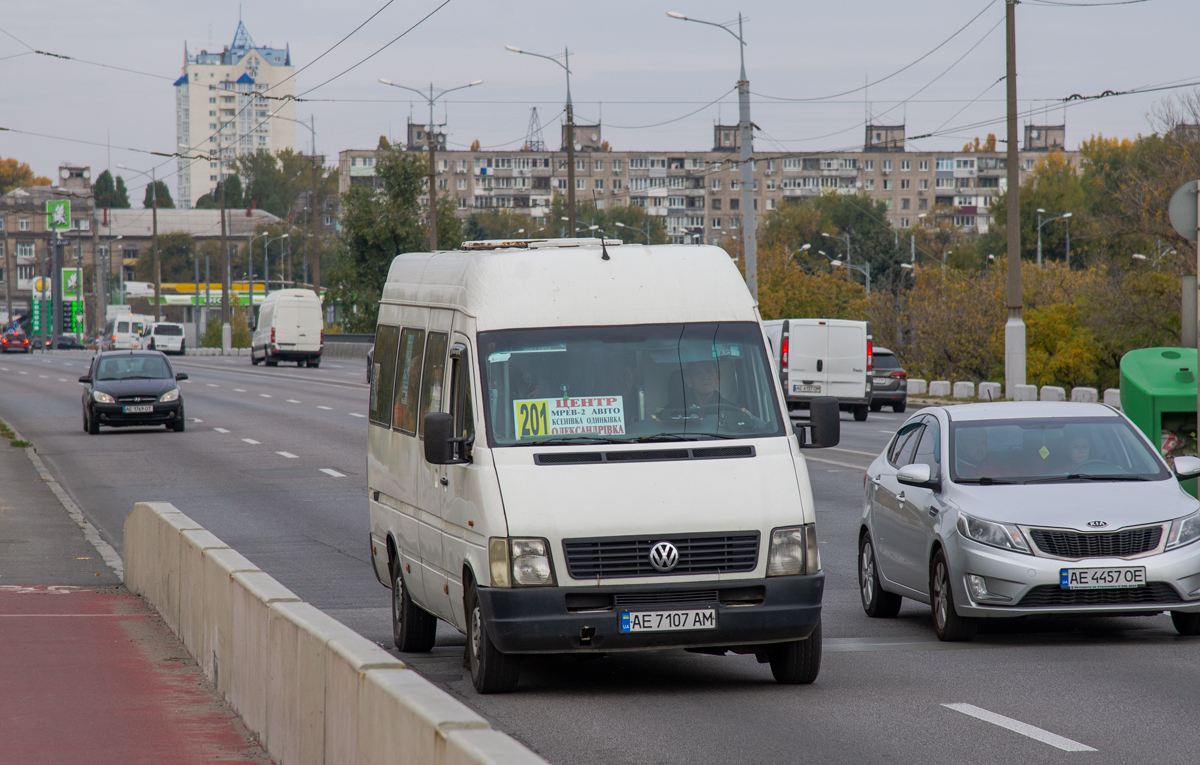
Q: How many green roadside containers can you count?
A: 1